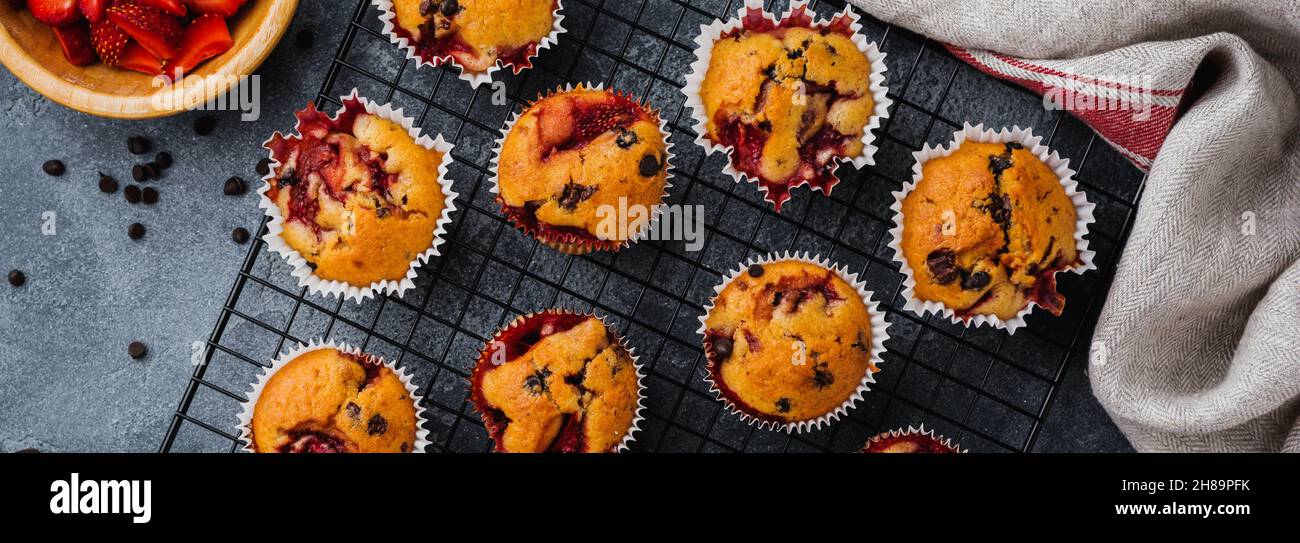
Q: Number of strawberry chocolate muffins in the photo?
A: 9